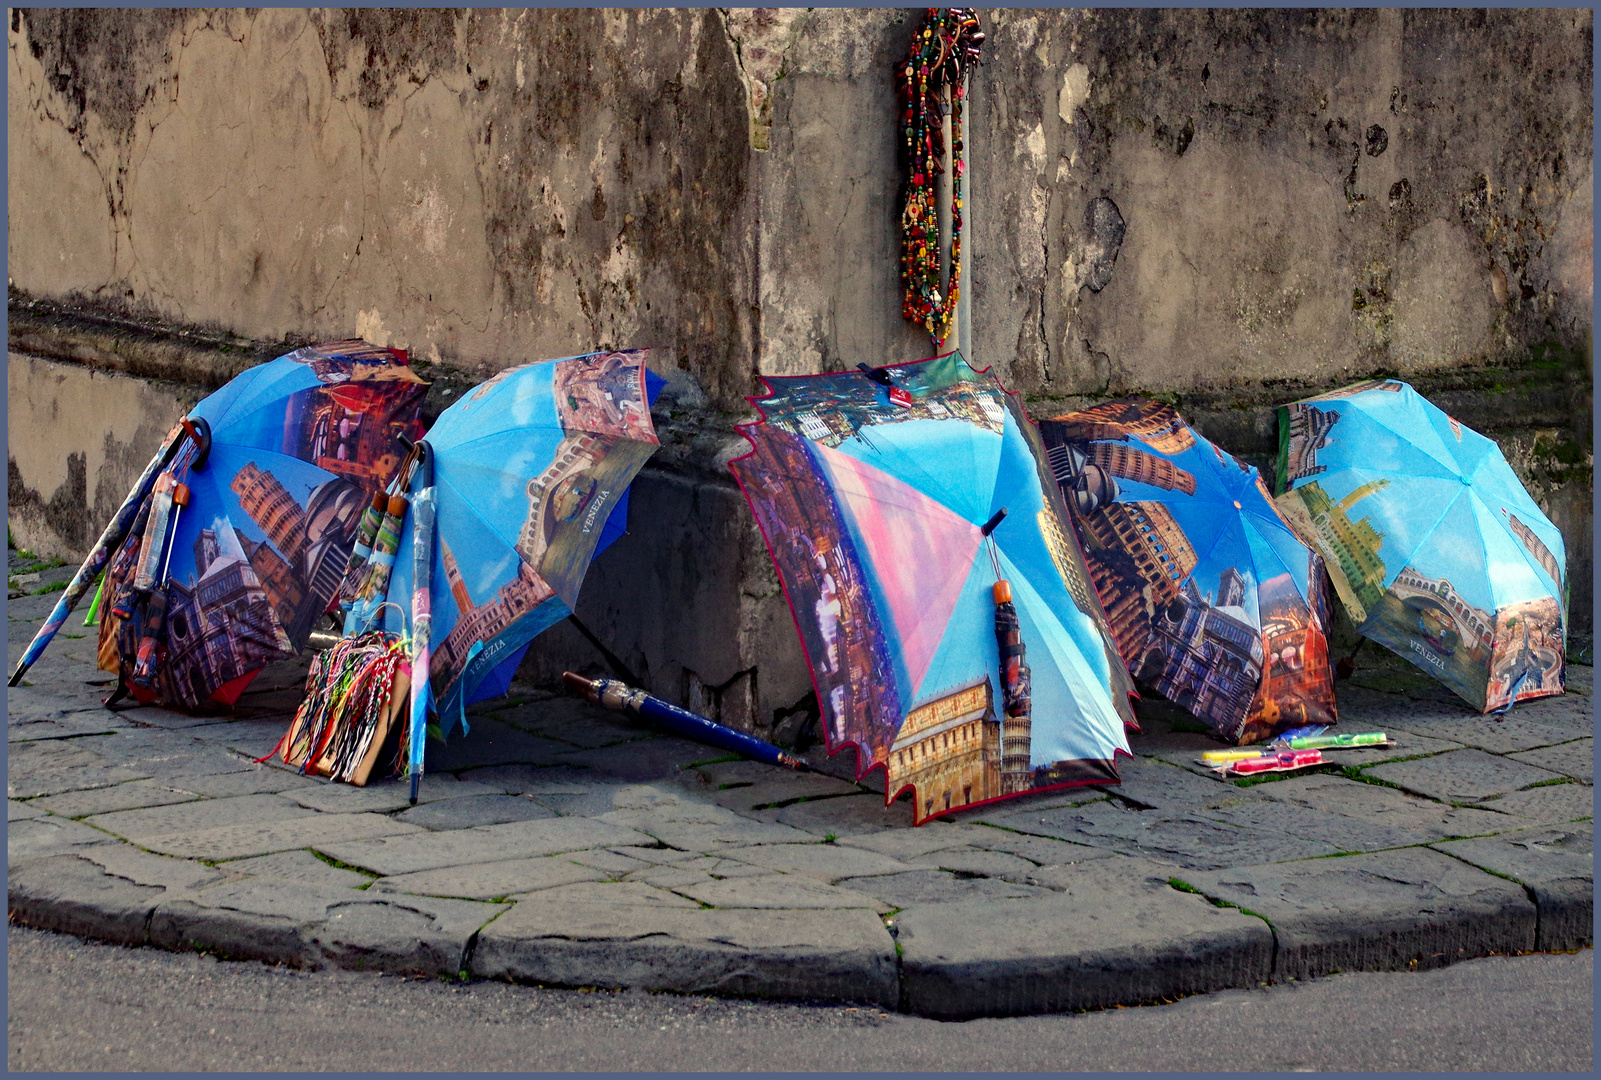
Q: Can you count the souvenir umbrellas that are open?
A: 5